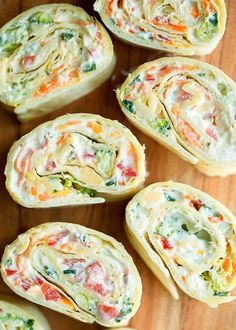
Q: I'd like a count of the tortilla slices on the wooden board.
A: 7